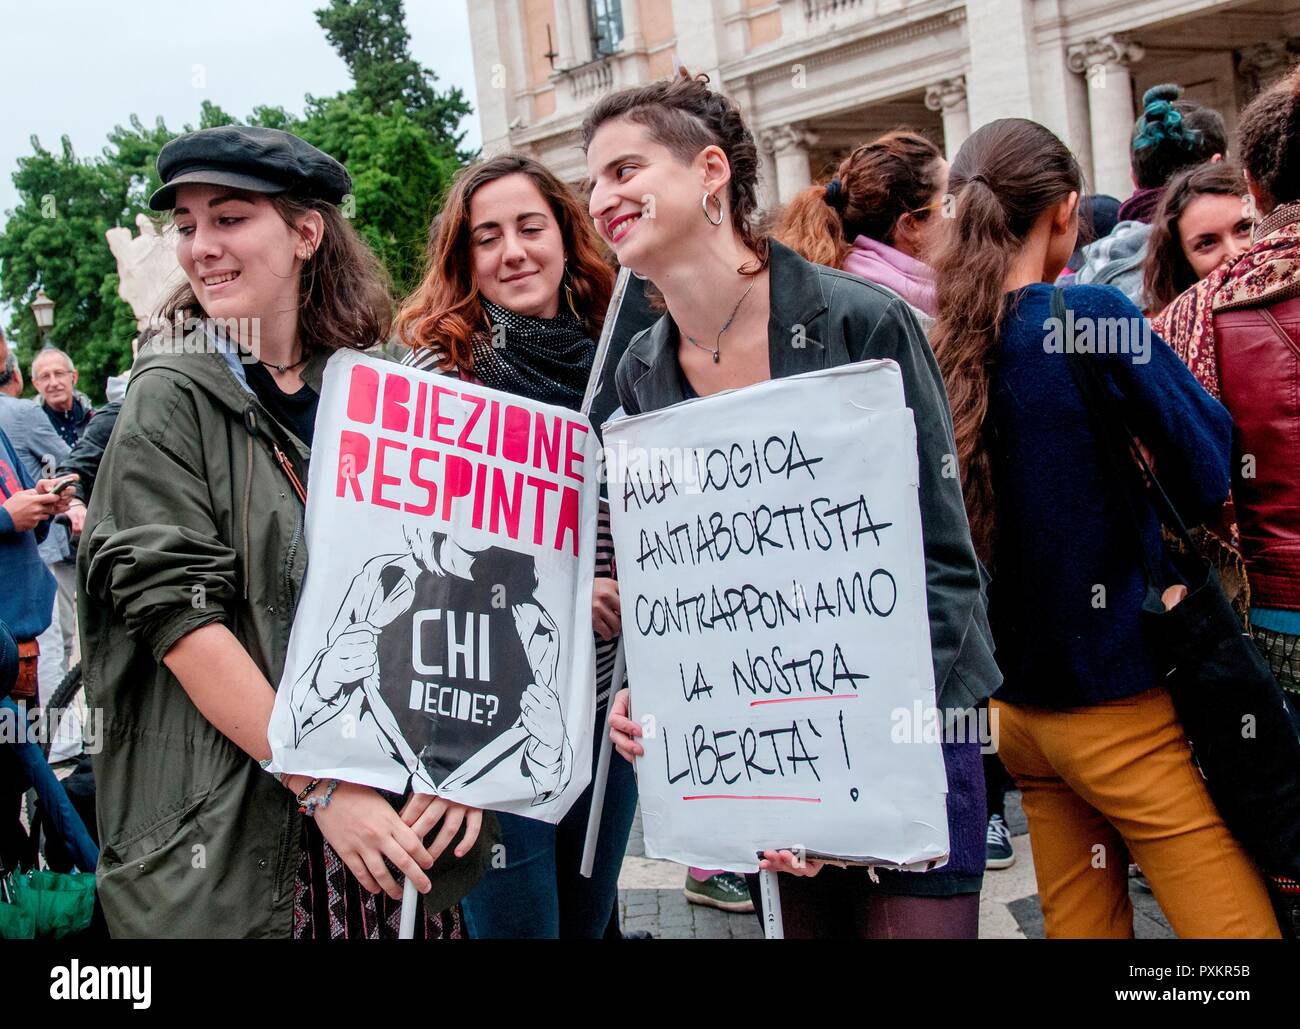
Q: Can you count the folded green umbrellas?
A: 1